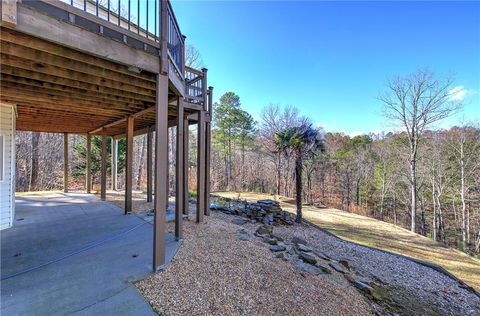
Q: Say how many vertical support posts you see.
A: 11